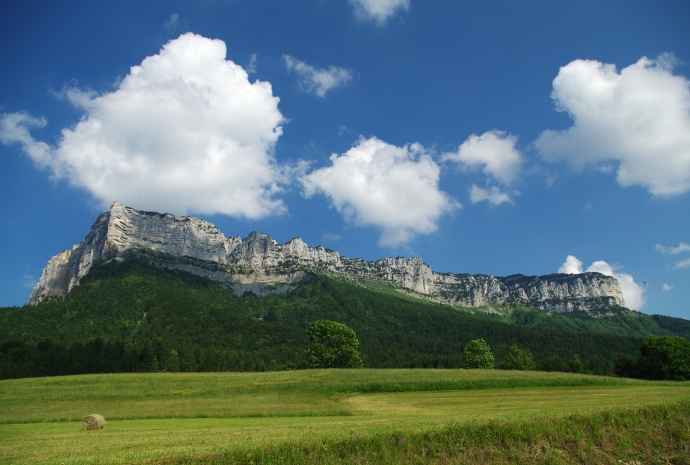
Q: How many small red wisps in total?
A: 0